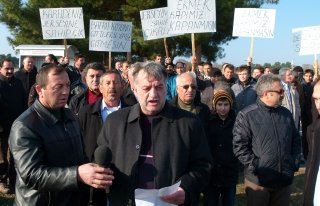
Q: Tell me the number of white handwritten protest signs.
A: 6